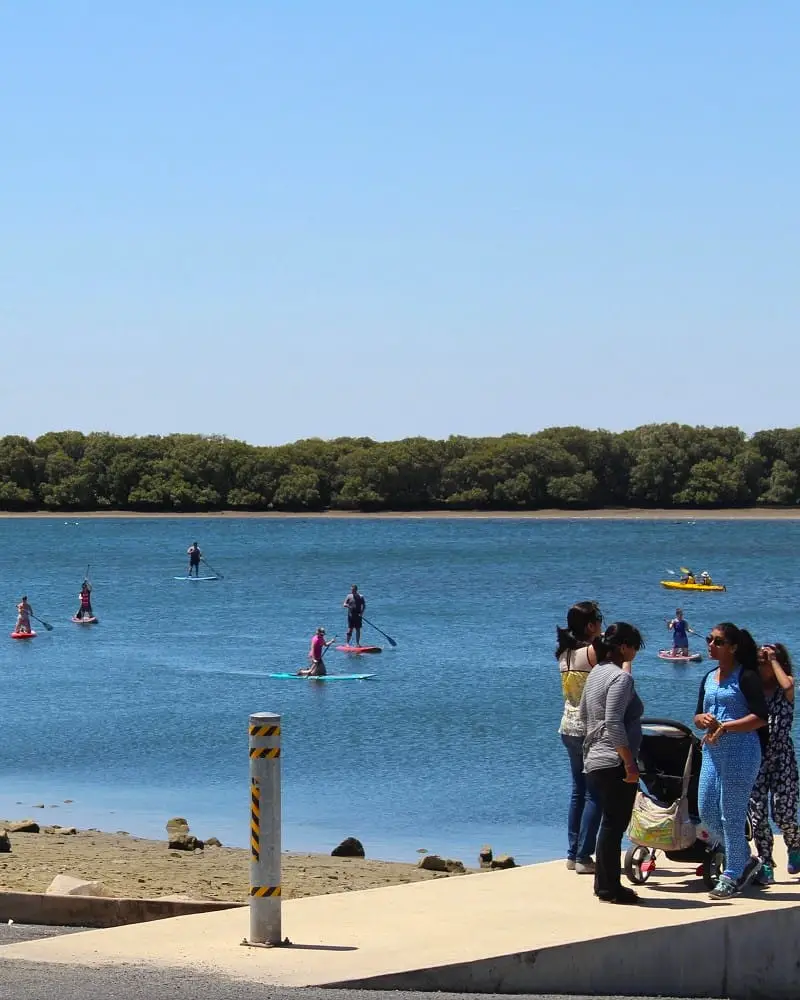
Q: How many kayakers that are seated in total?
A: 2